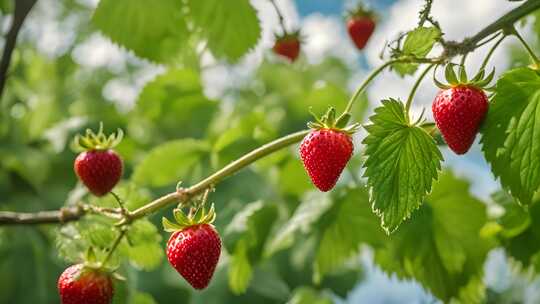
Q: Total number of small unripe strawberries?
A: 0